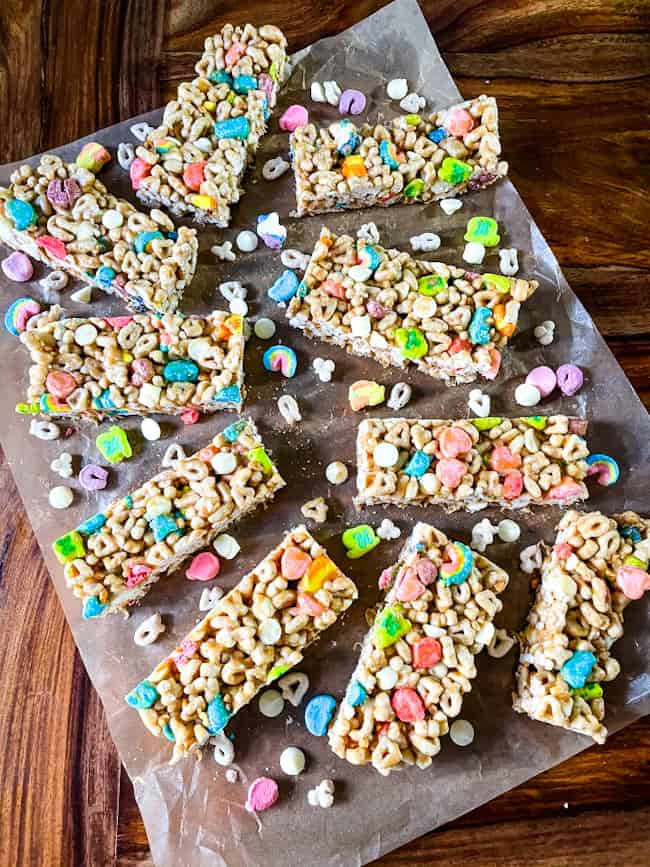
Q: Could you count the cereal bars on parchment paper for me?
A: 10